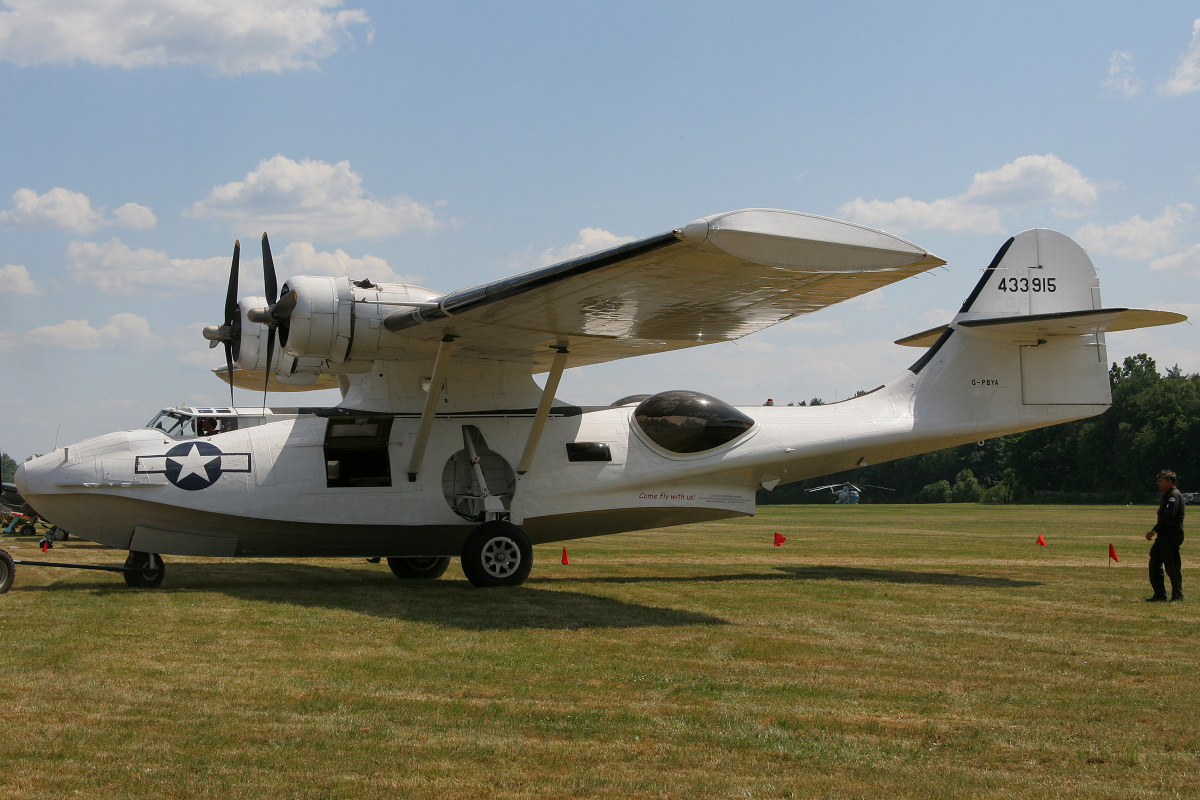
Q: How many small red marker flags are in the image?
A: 5